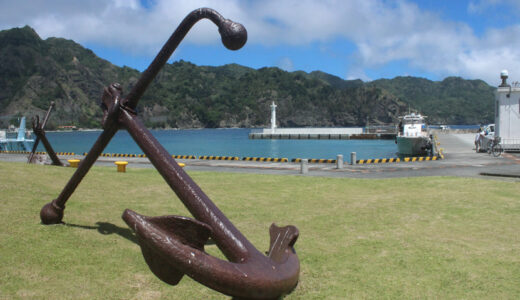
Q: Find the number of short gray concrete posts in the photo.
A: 3